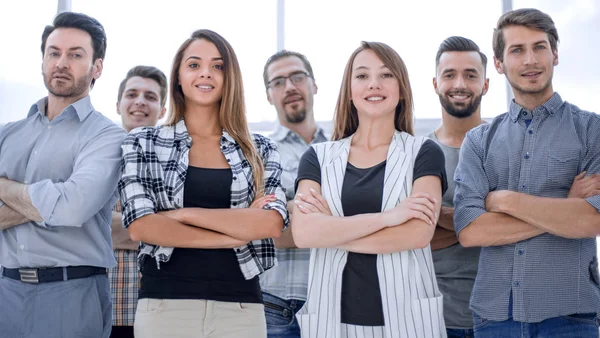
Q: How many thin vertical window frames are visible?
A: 3